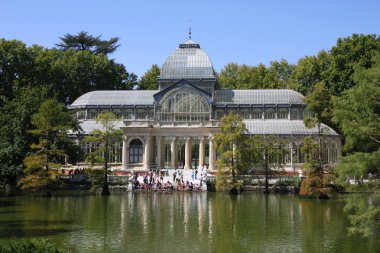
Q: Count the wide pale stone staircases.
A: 1